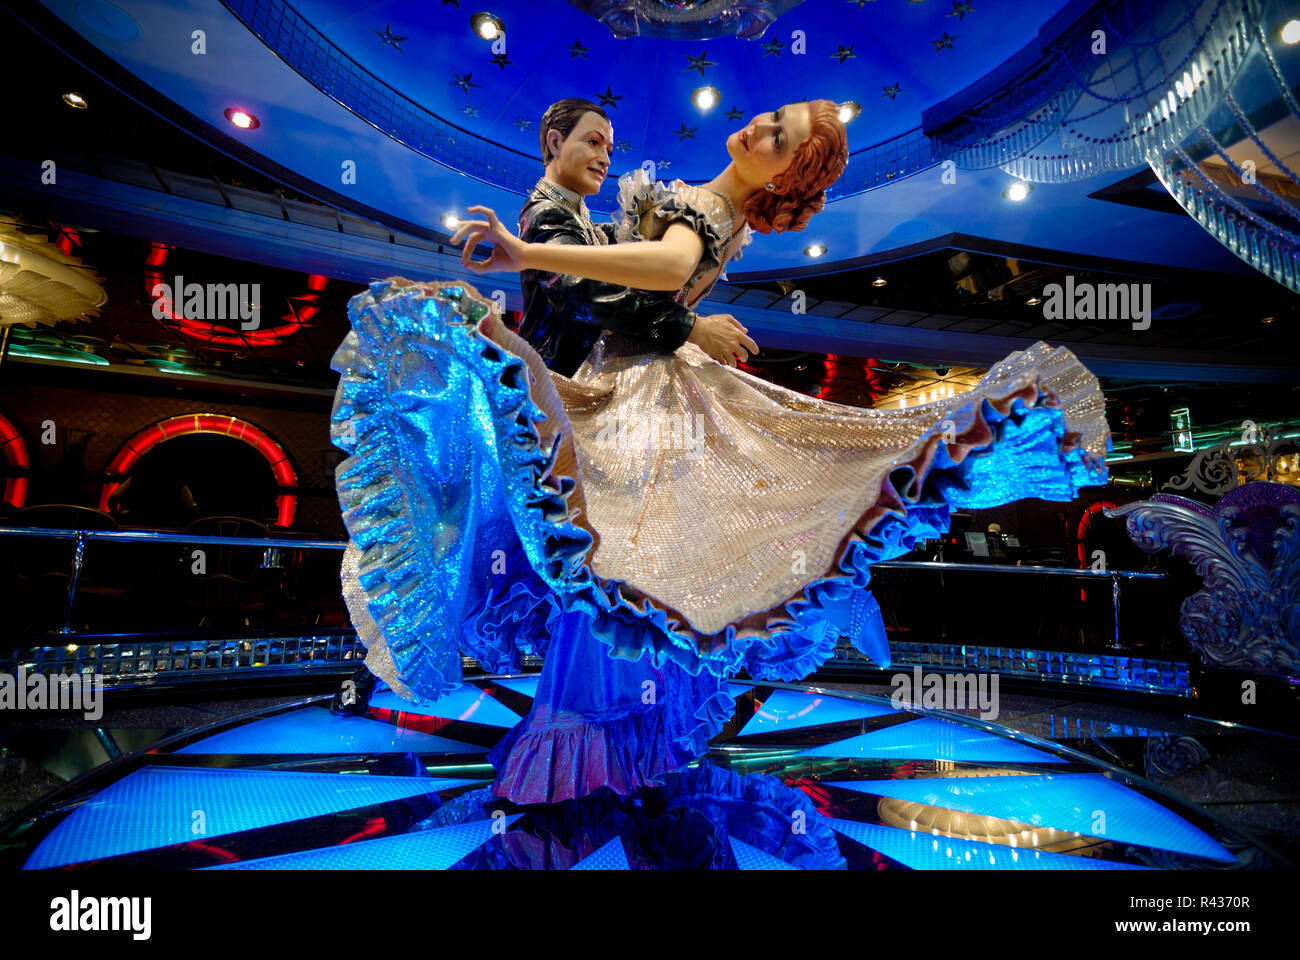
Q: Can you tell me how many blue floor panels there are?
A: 12